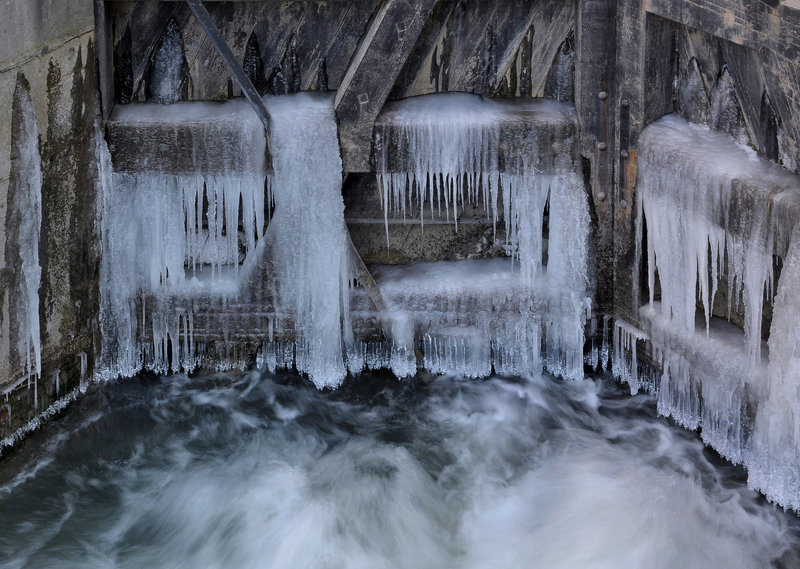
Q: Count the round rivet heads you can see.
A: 6